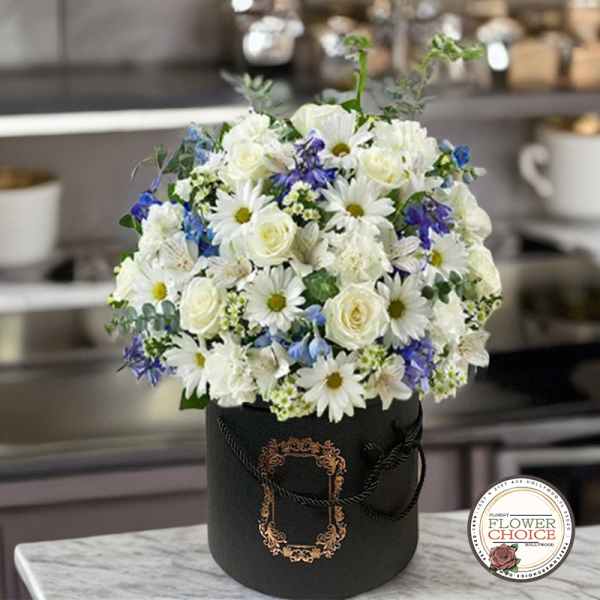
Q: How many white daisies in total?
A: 9